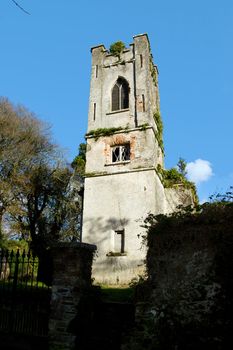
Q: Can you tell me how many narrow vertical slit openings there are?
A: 4